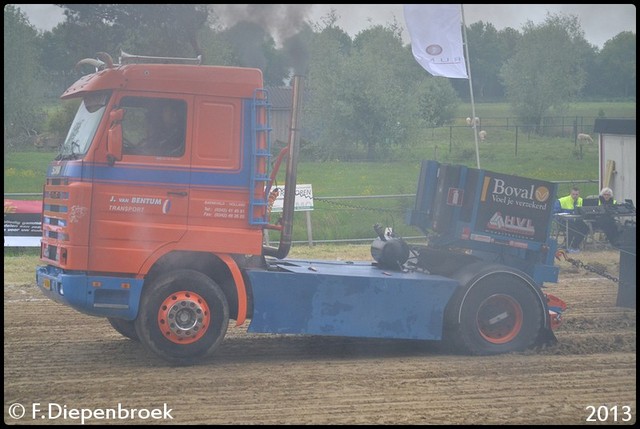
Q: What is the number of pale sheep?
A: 4